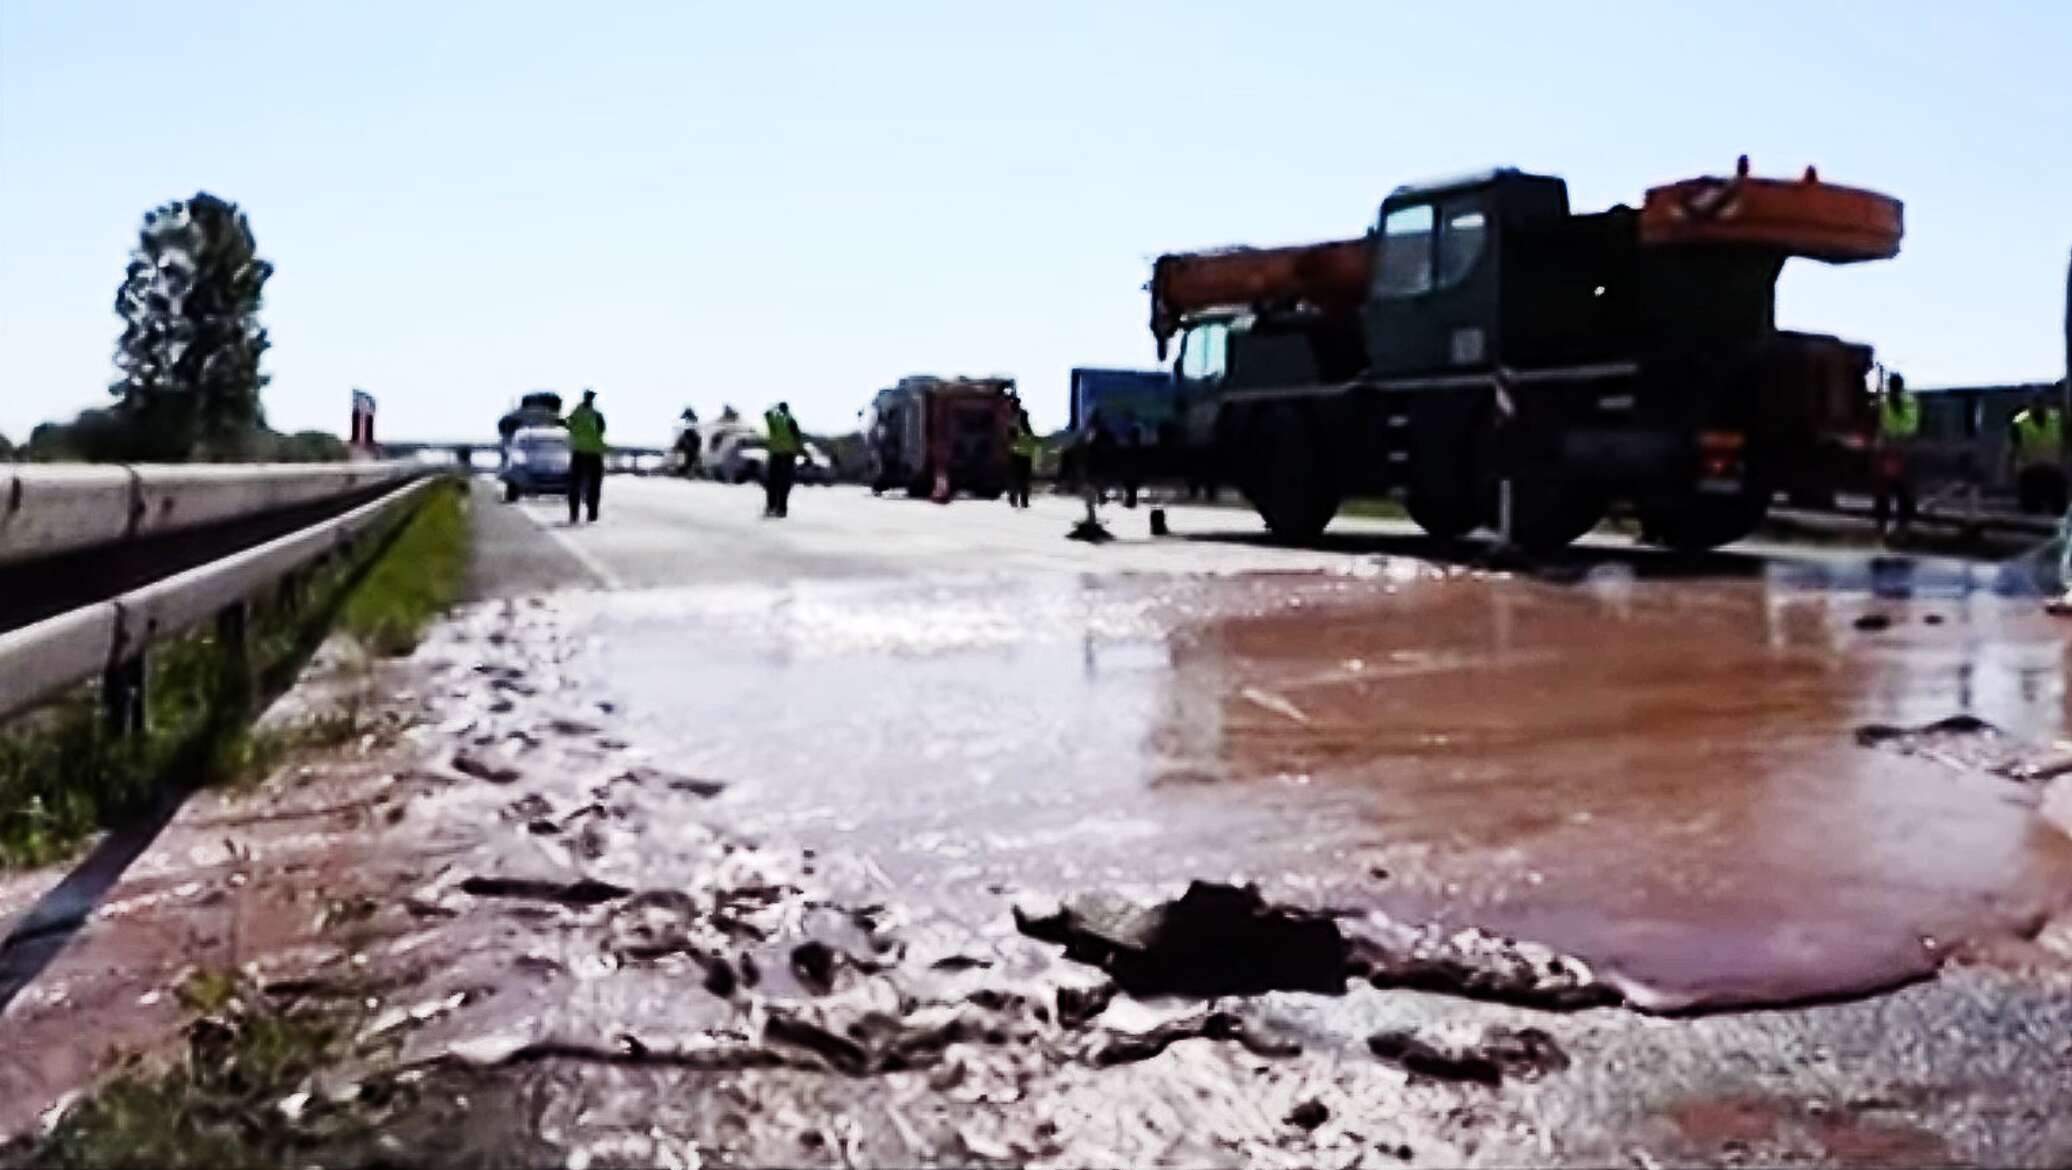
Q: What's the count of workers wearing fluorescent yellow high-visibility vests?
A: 5